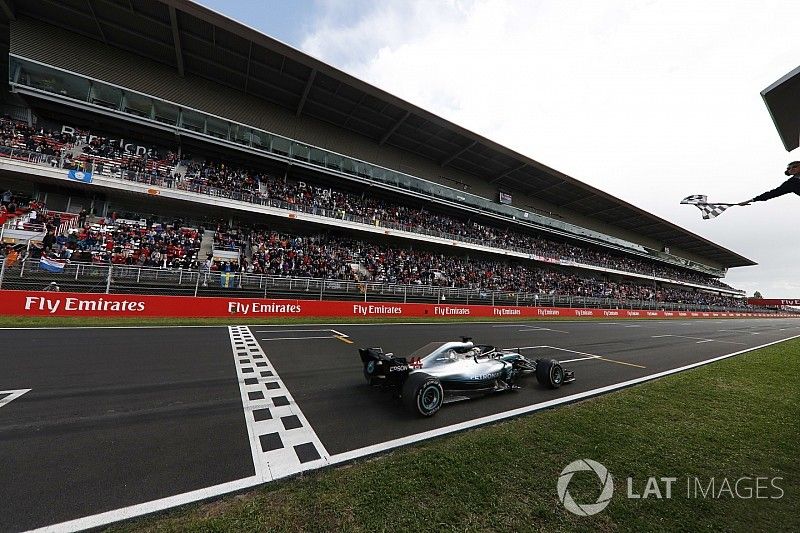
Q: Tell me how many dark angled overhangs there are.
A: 2